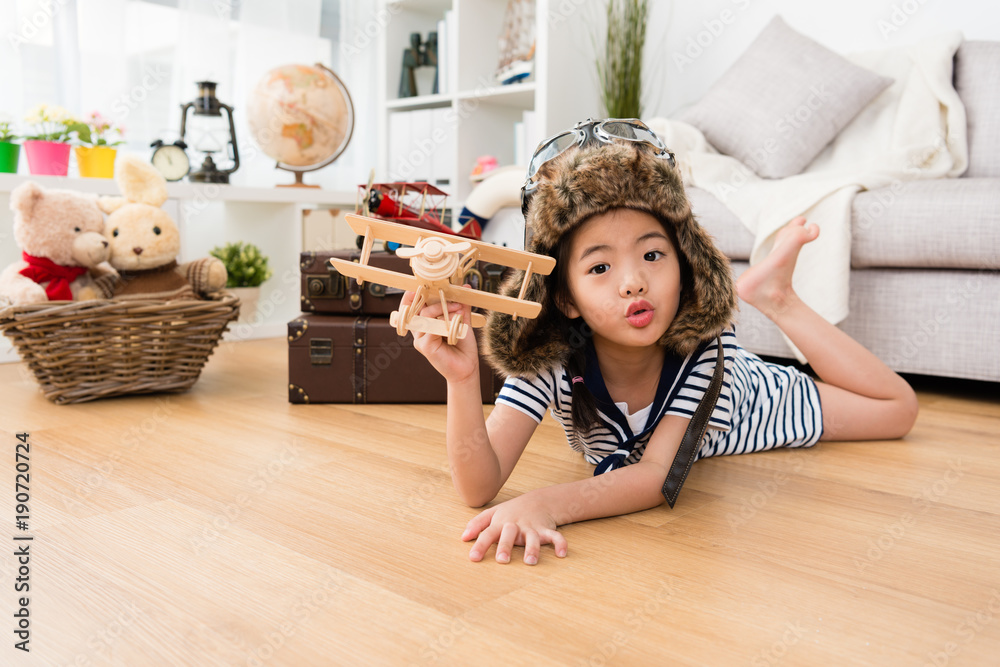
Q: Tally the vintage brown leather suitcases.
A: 2